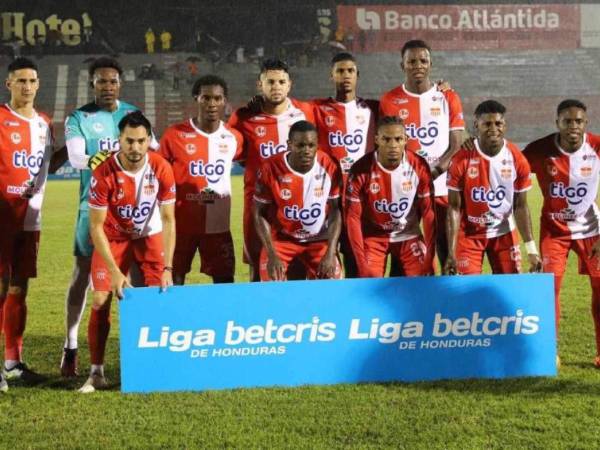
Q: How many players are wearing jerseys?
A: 11